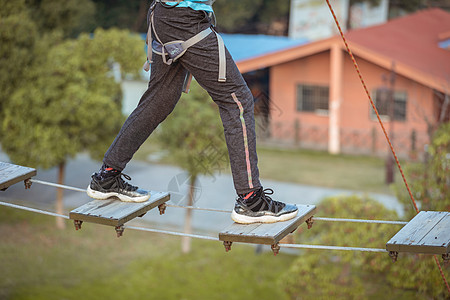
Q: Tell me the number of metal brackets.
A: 9